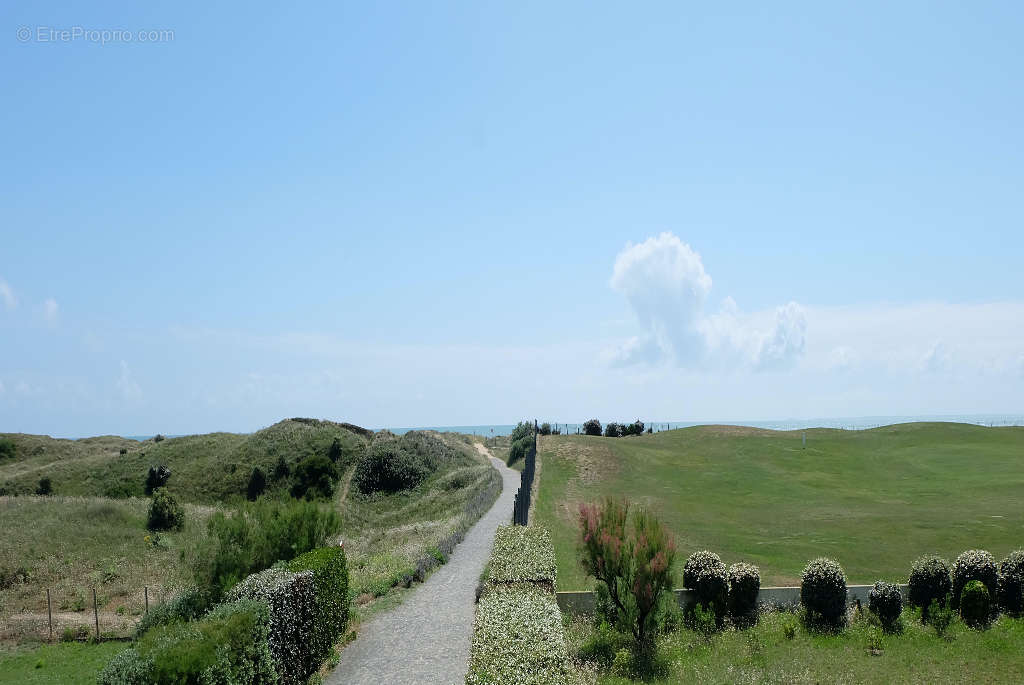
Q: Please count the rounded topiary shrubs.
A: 8